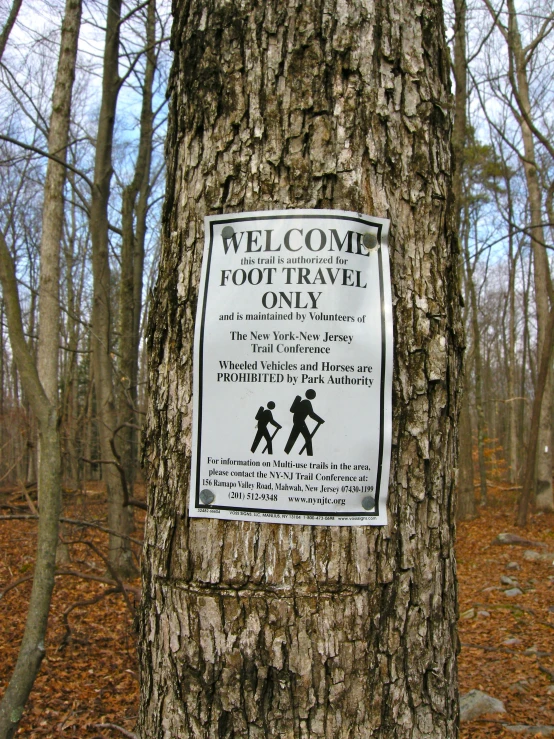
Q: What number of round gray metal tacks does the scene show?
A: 4